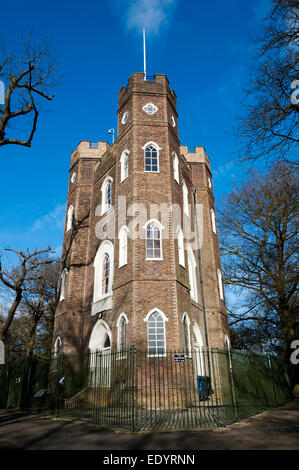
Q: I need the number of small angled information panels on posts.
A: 2